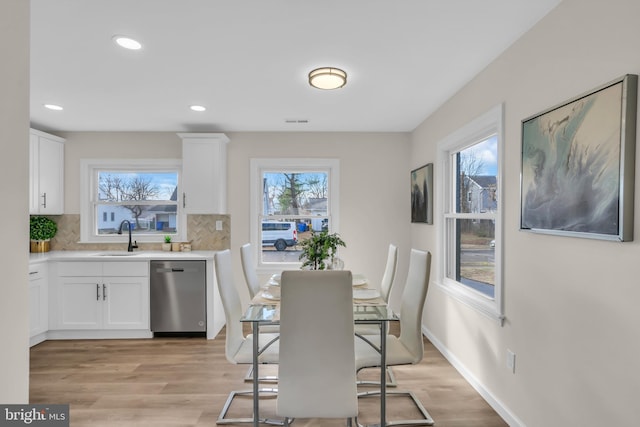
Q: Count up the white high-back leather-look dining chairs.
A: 5